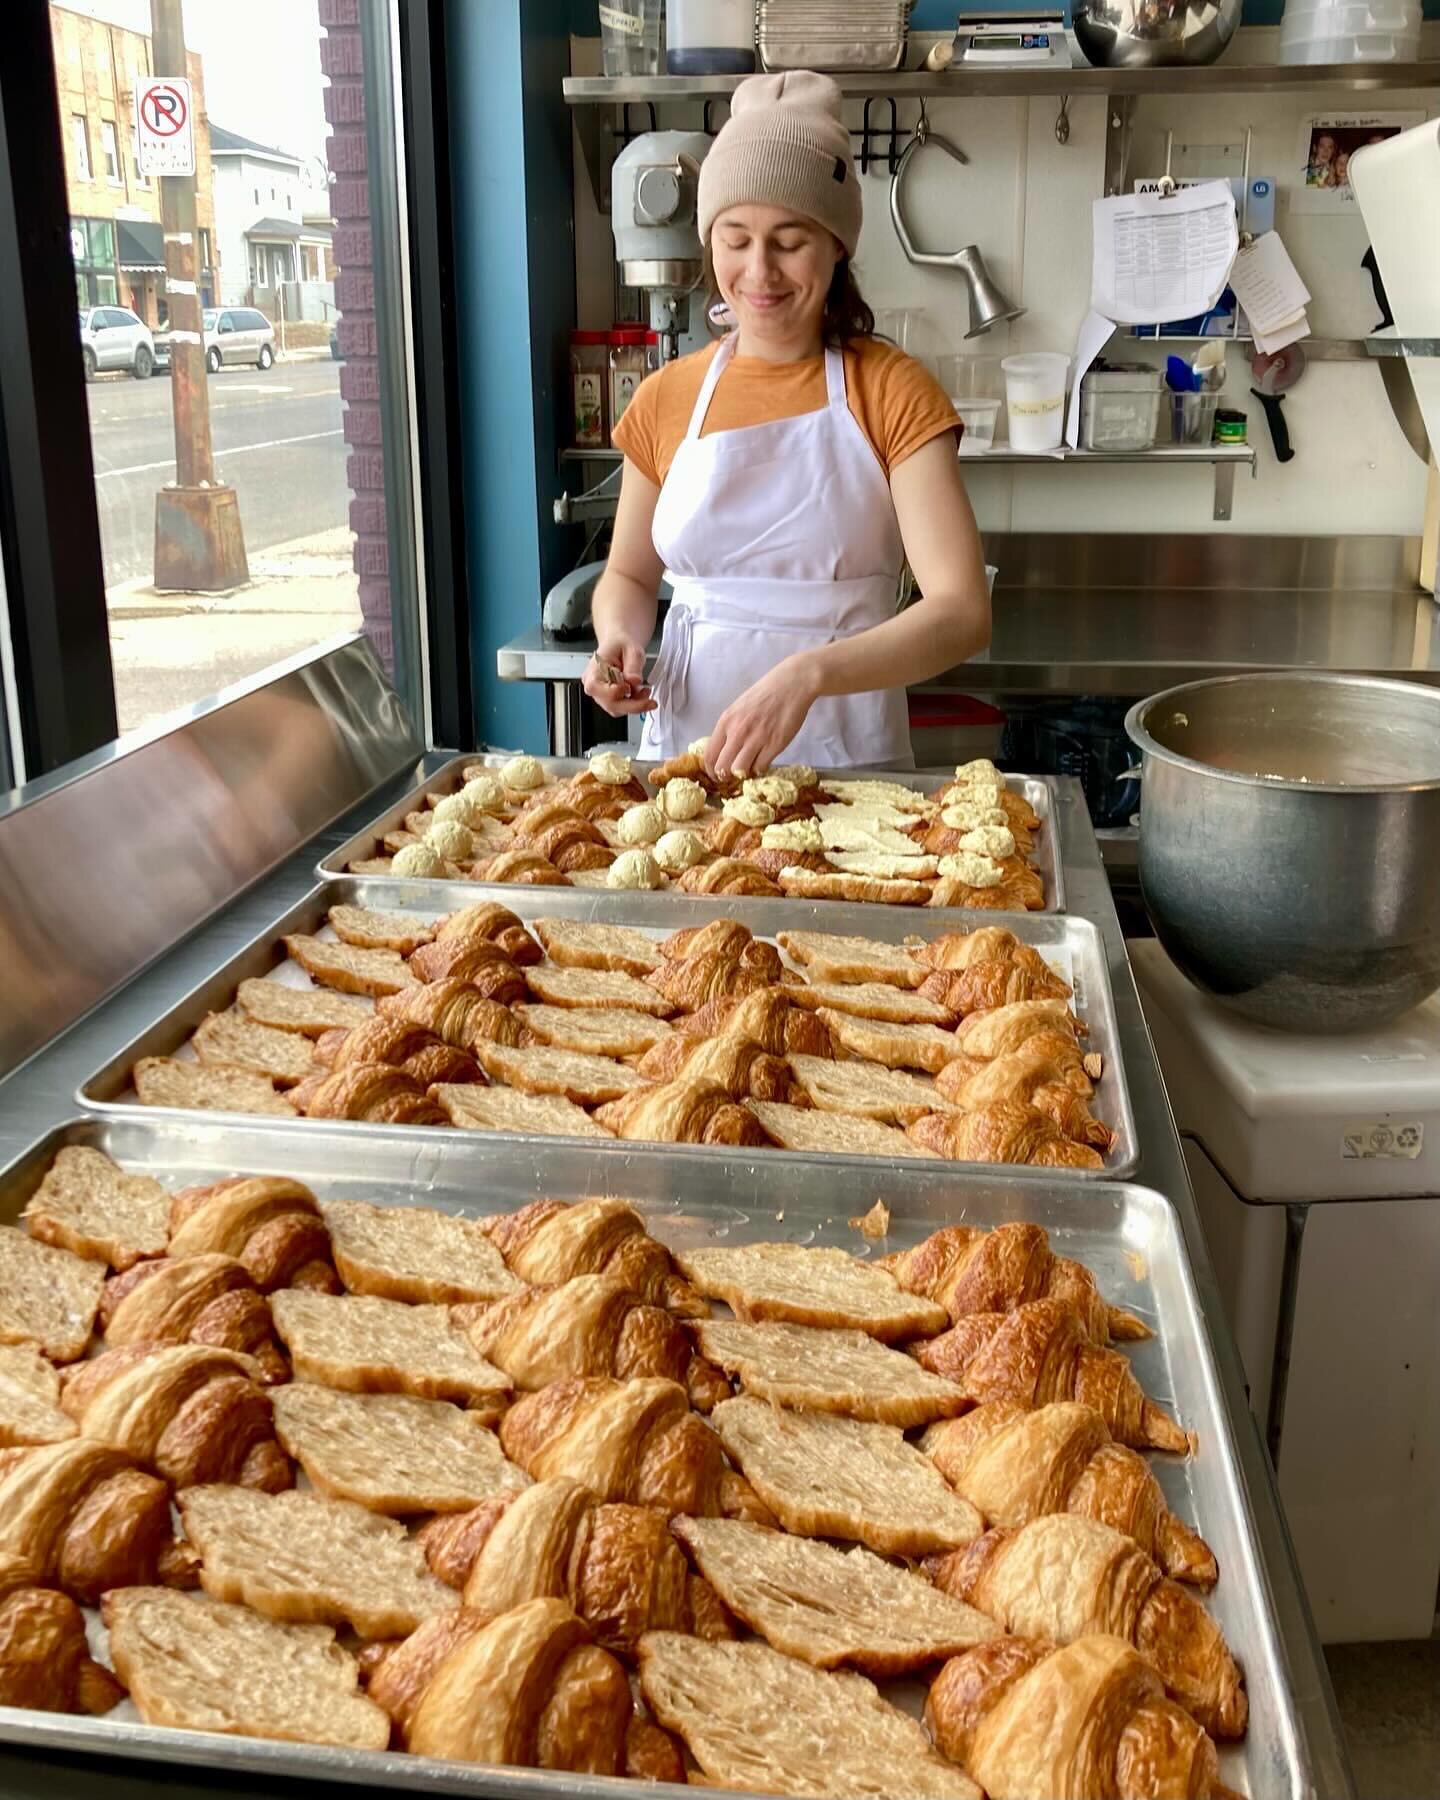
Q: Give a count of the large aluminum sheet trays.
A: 3